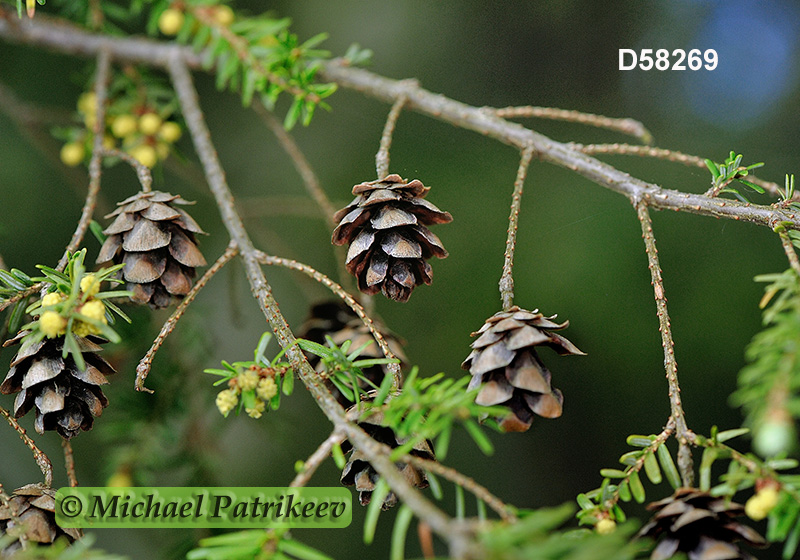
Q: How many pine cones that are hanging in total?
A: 8